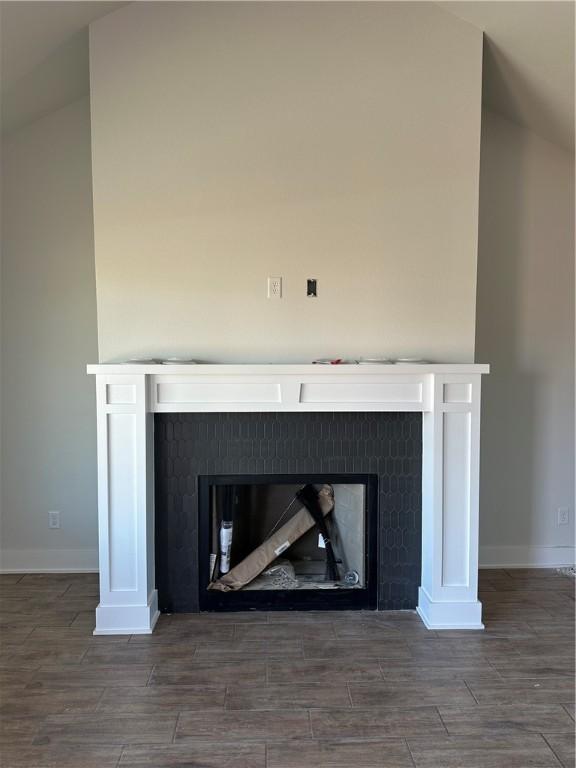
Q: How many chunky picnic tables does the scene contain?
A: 0